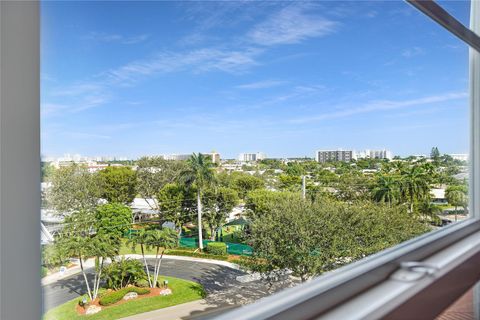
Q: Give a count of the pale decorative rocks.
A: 3